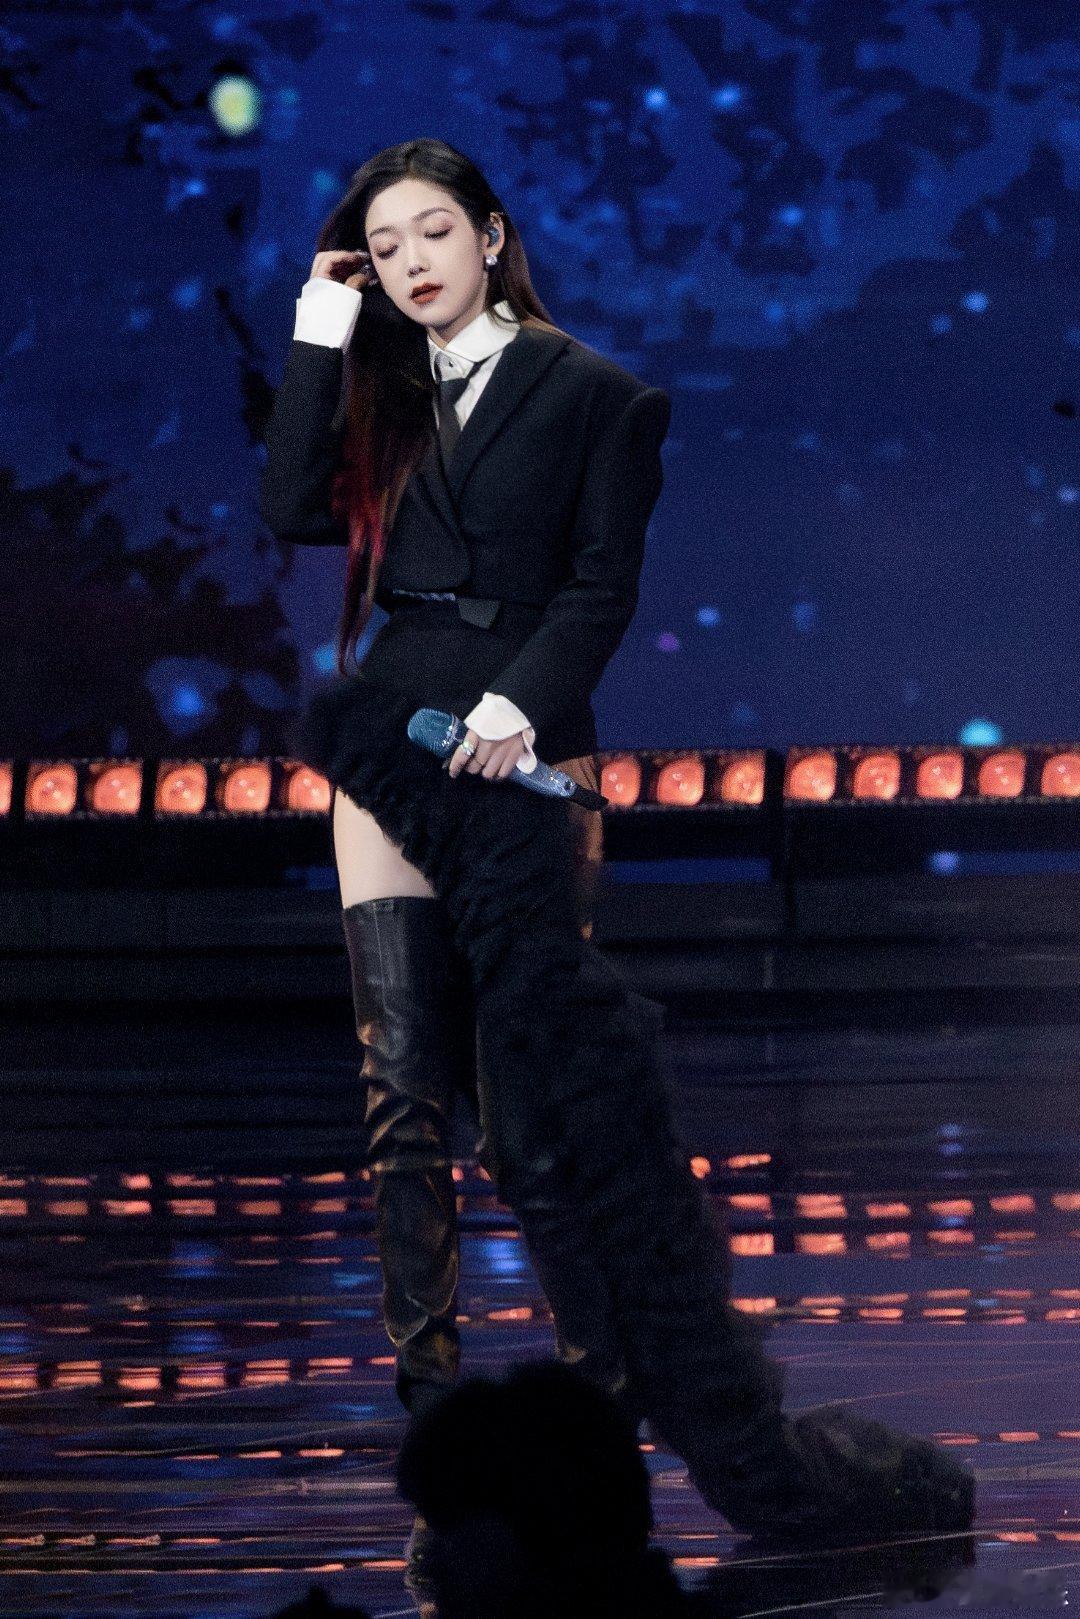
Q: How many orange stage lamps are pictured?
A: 14